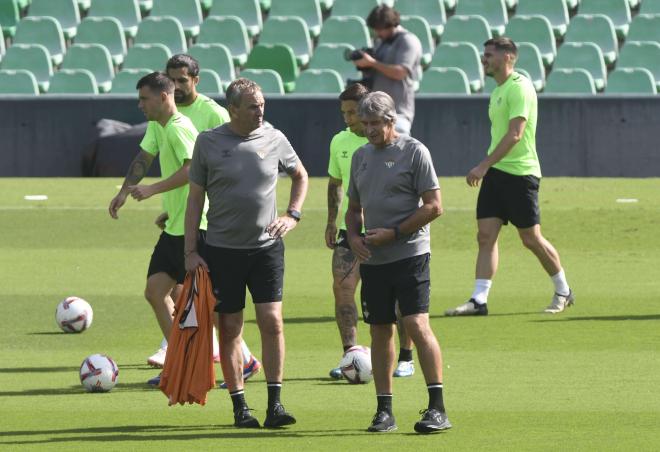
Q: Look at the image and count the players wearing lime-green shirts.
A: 4